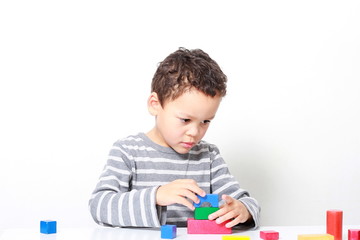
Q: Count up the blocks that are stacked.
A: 3